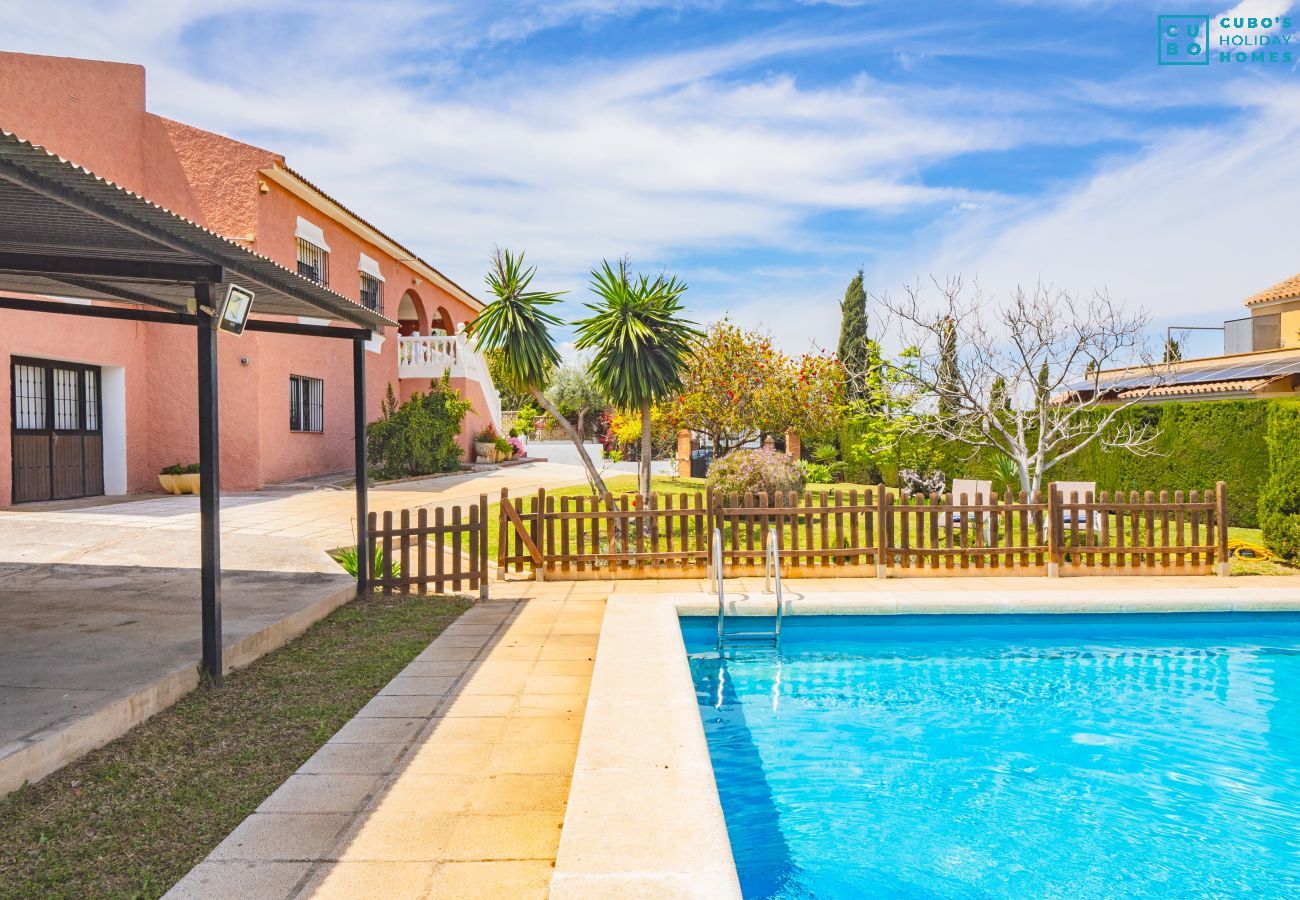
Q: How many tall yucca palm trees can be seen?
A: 2